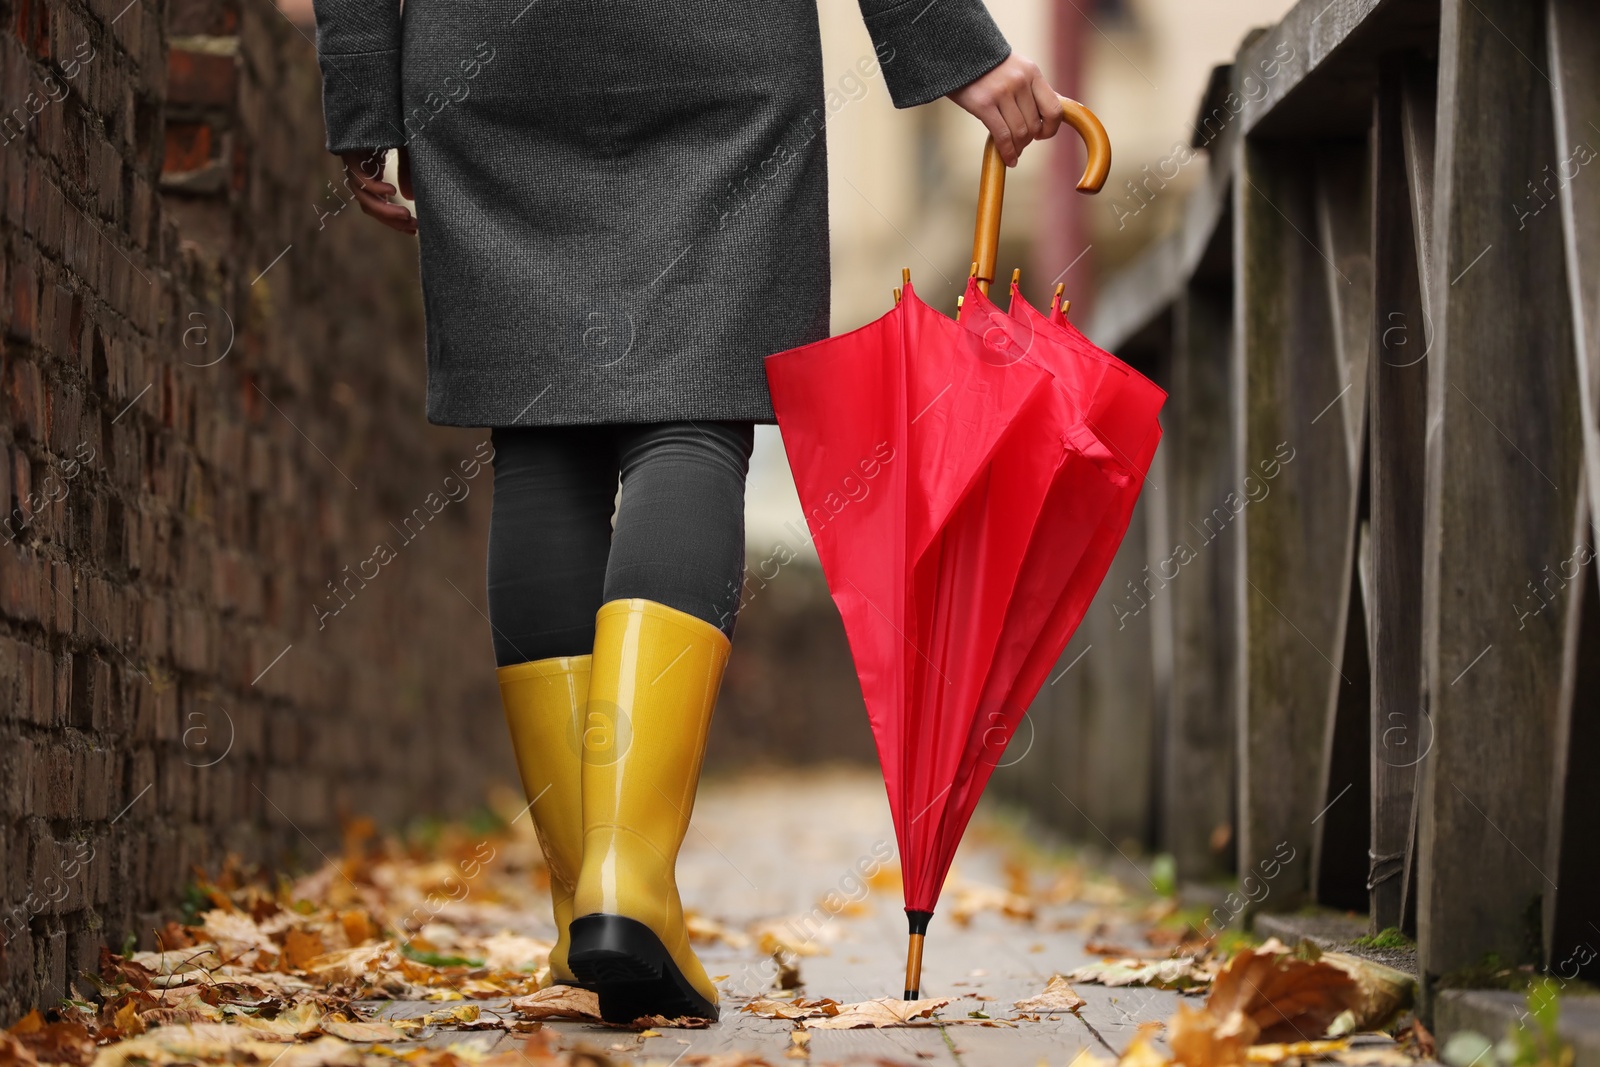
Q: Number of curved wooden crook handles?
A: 1